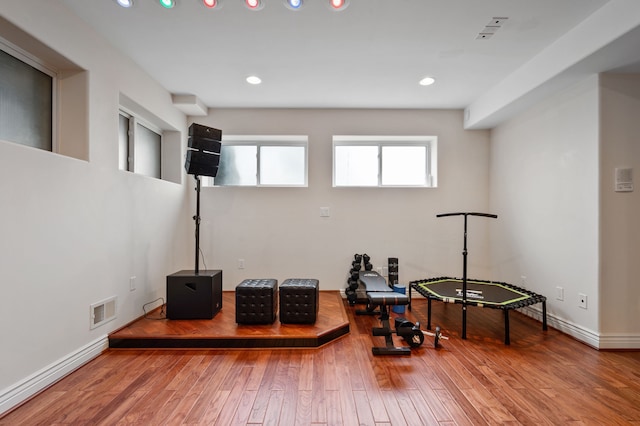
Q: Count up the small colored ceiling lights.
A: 6